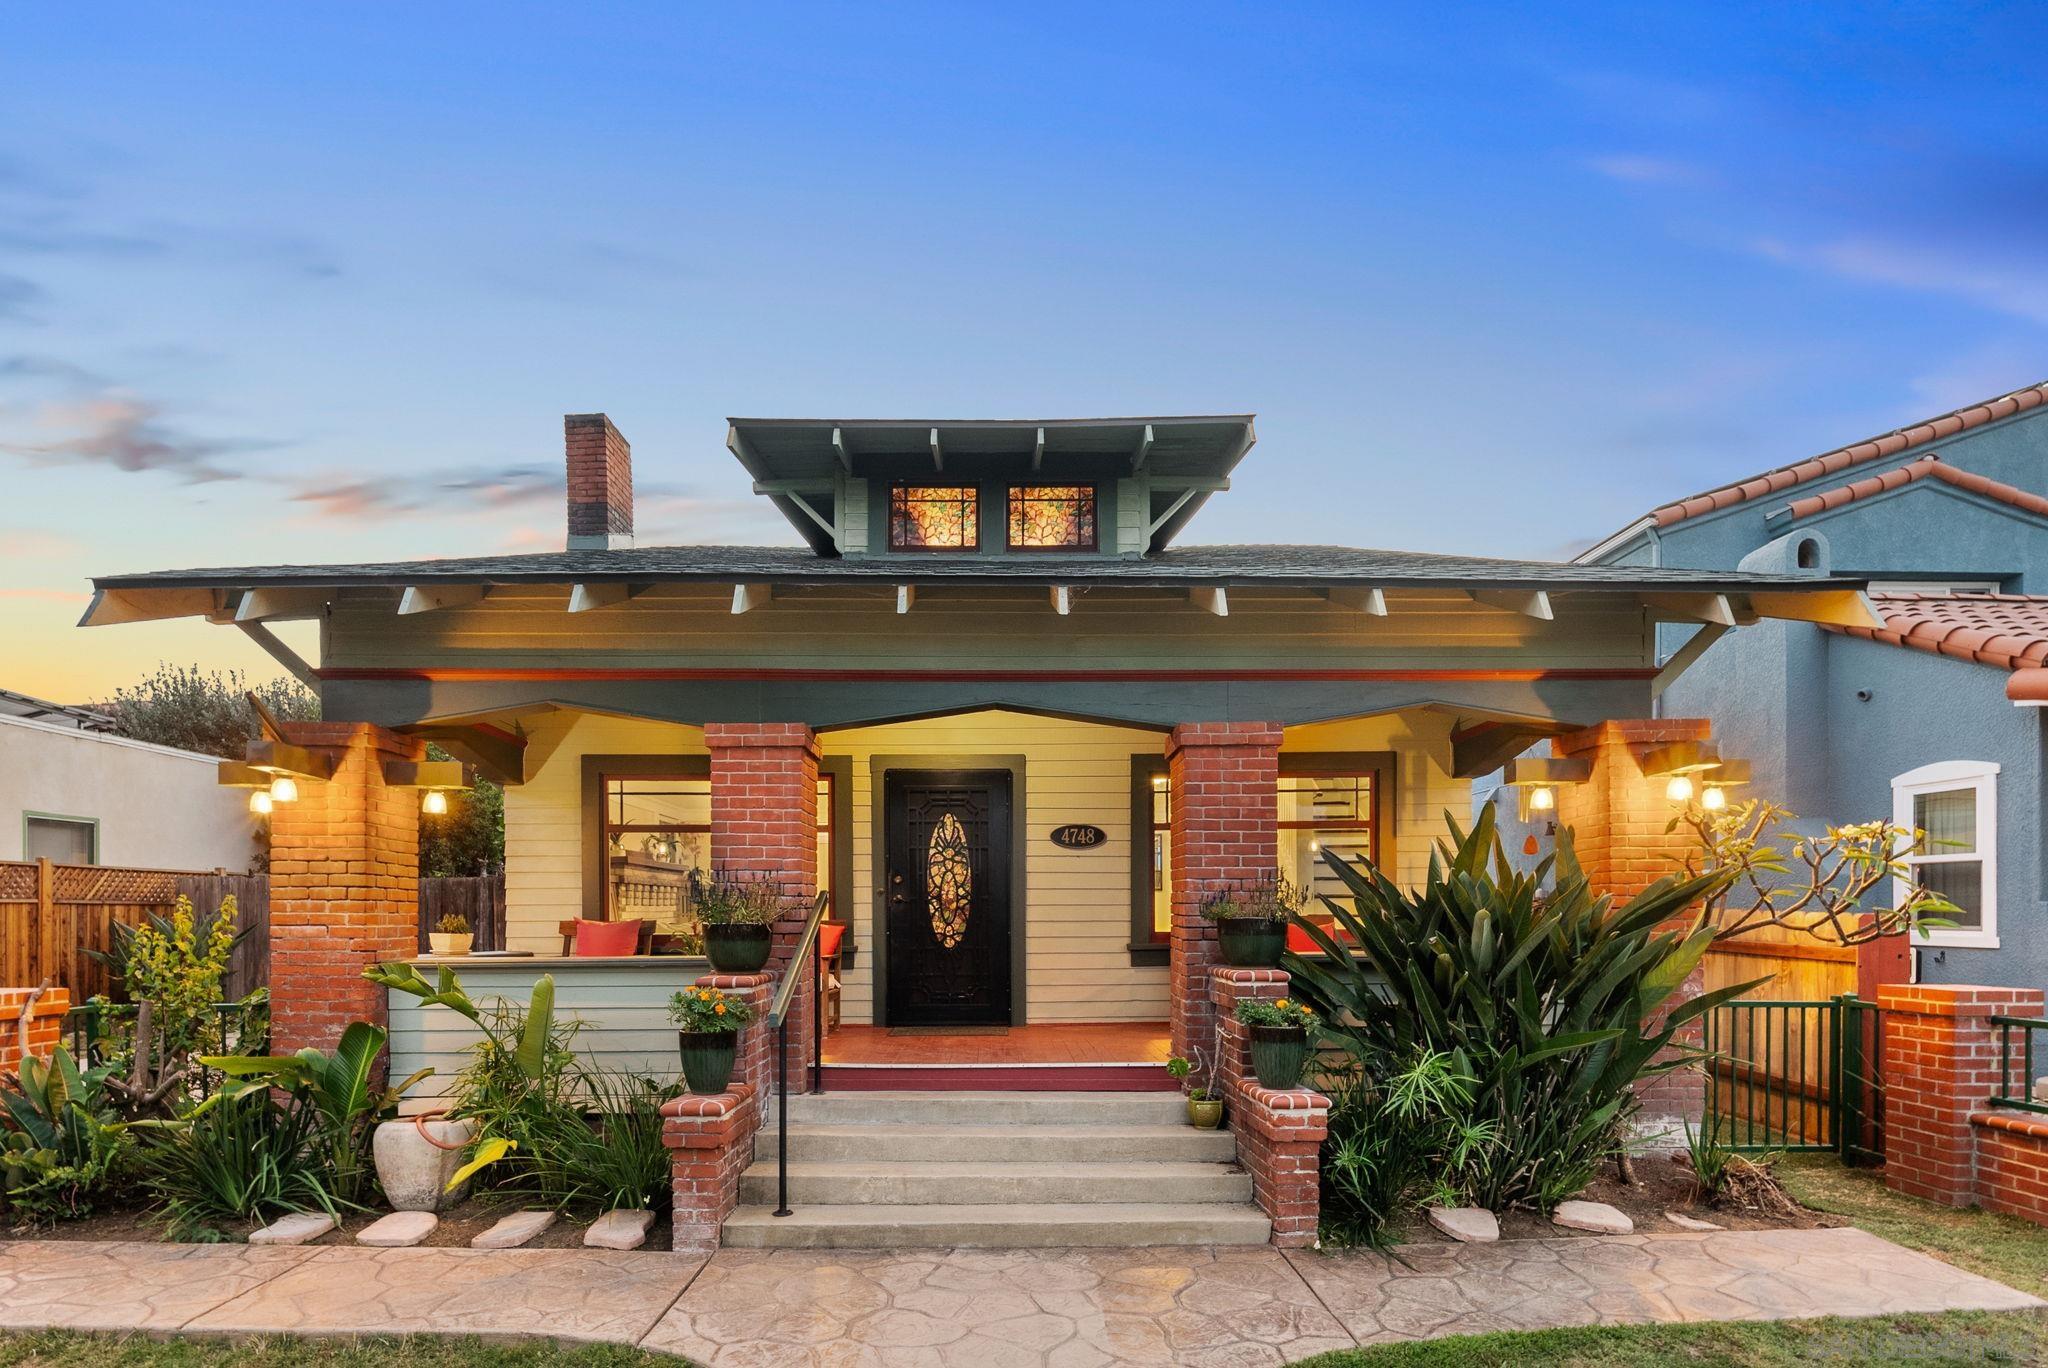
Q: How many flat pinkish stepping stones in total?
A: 7